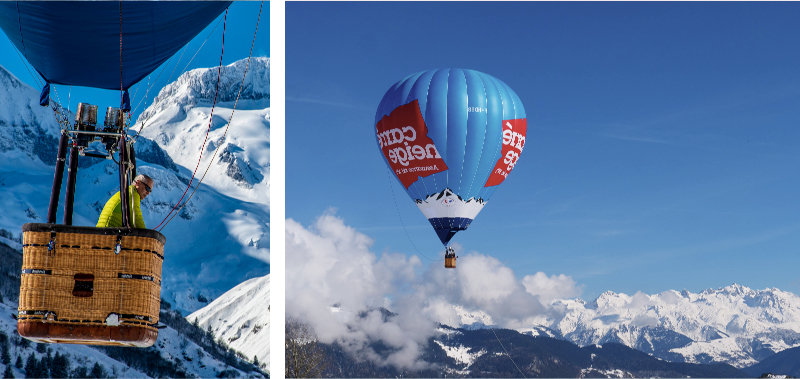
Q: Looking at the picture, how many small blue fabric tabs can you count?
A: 2